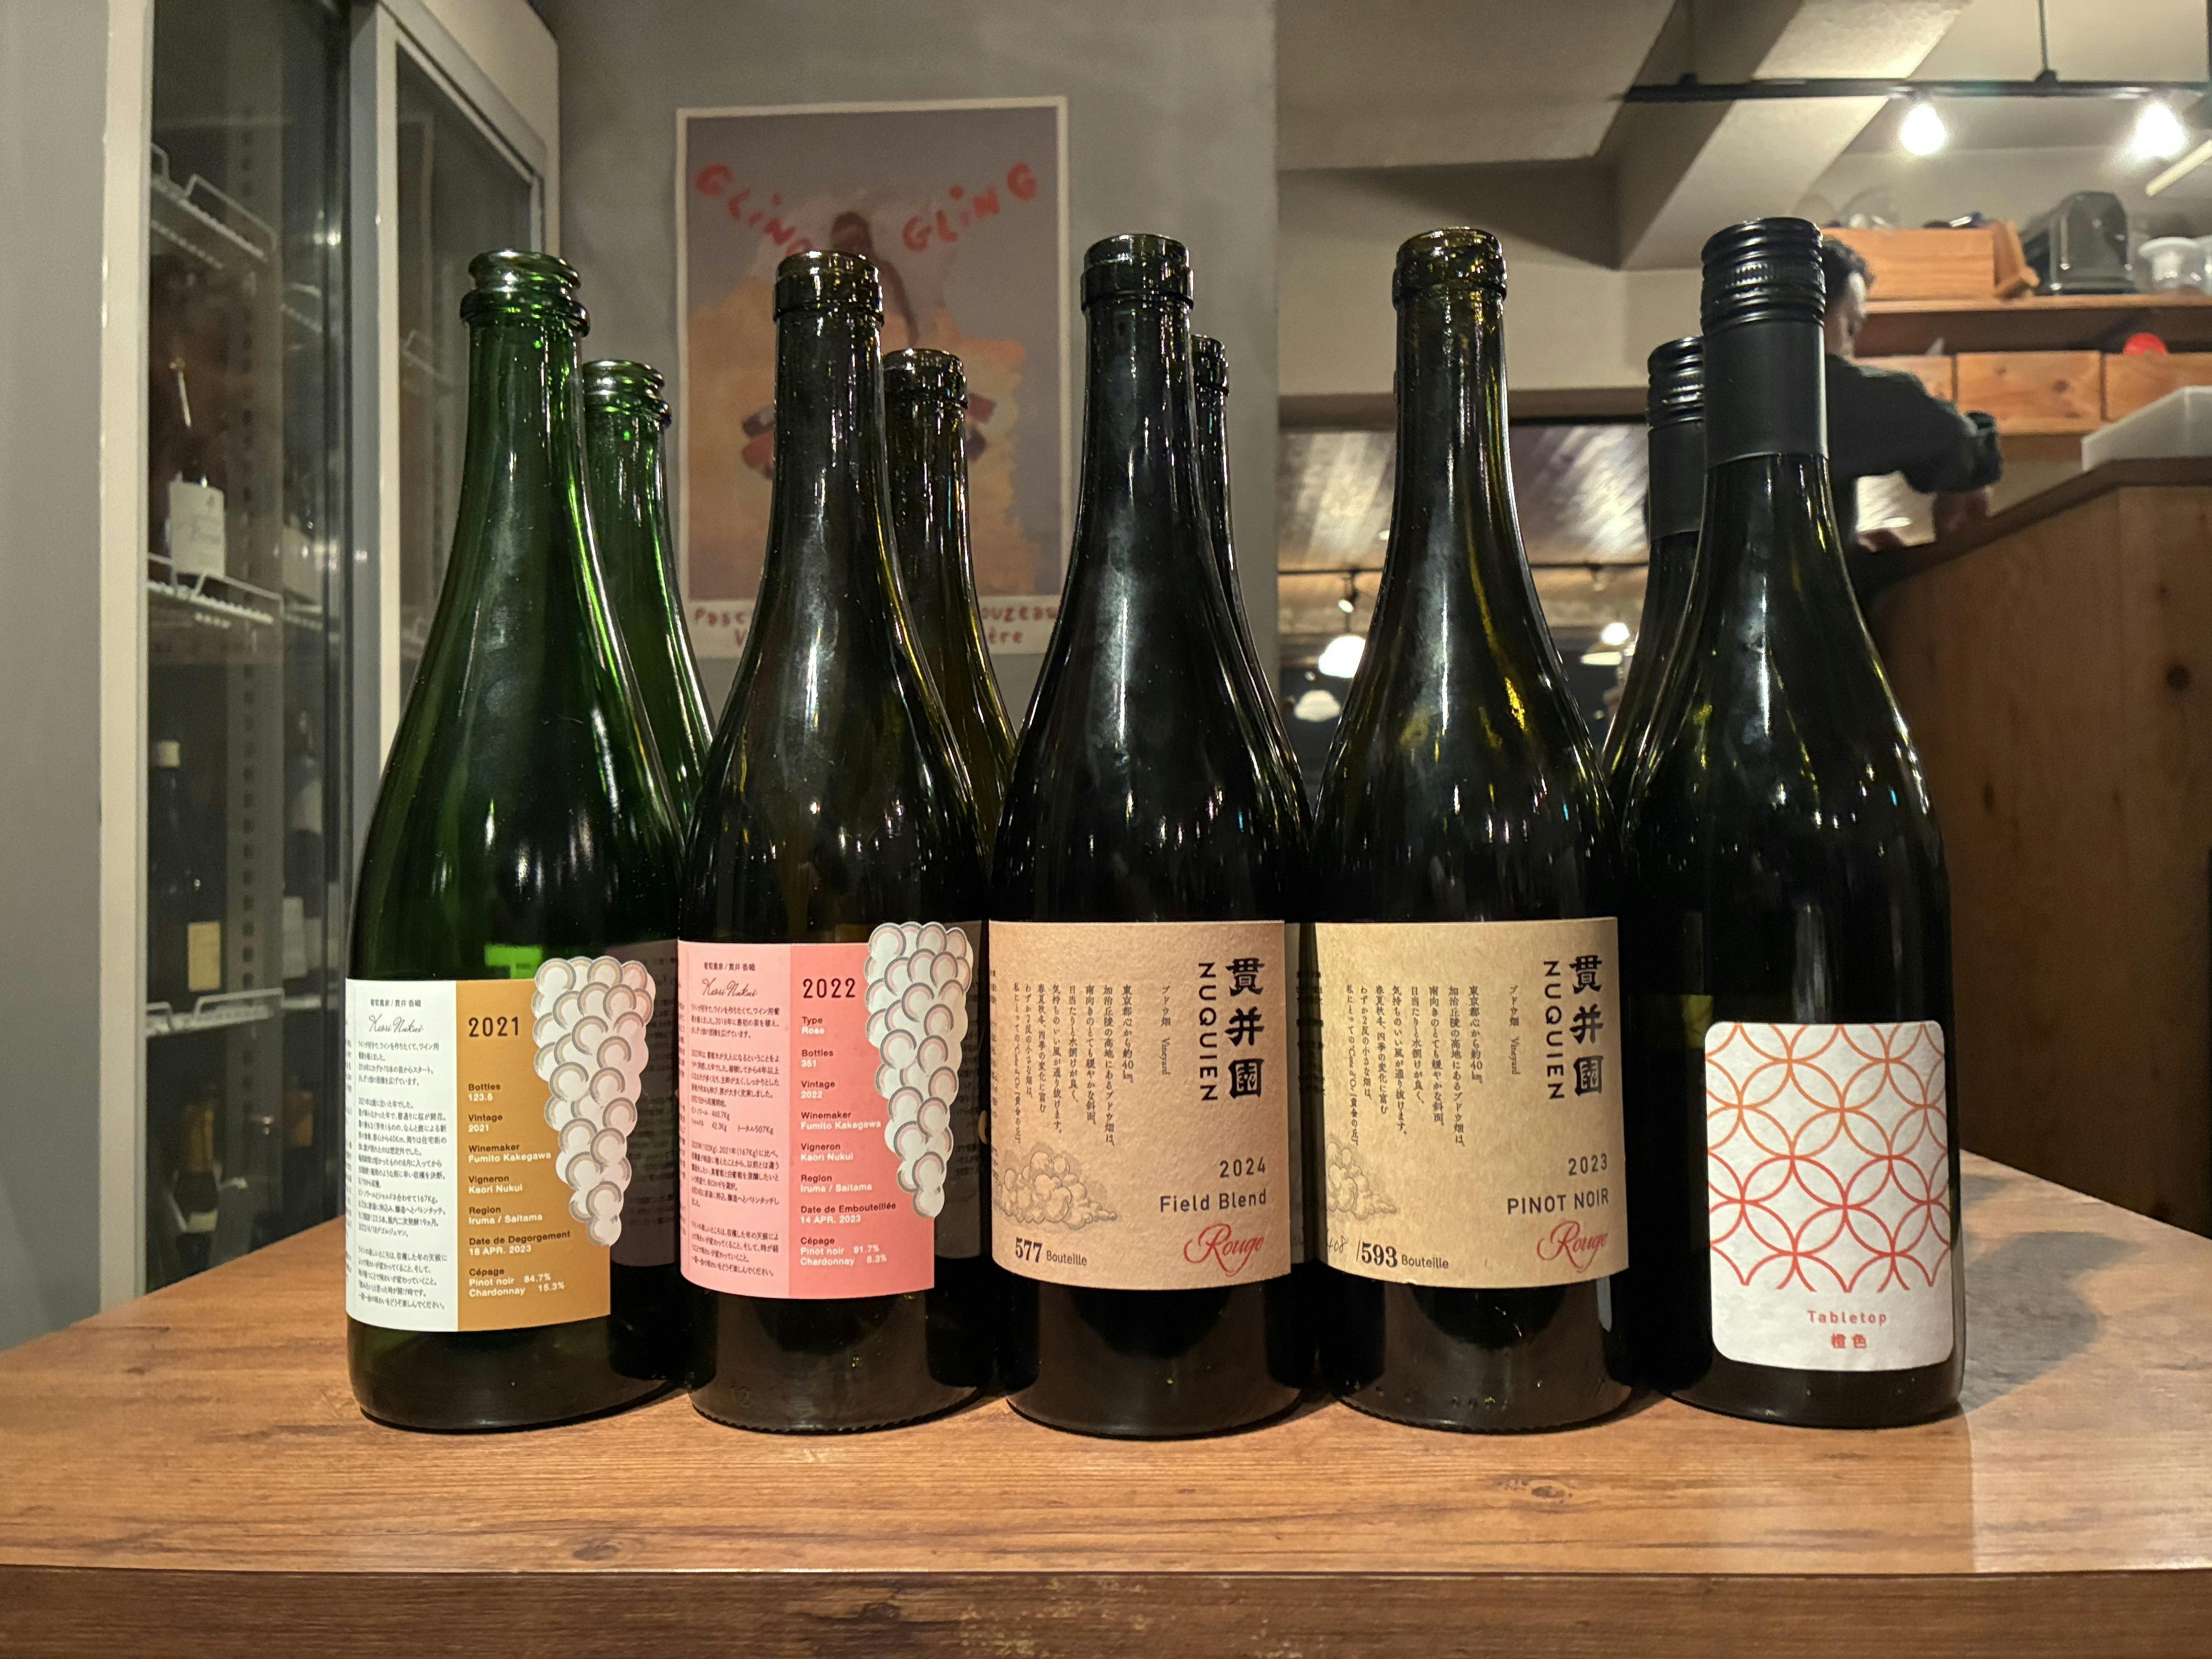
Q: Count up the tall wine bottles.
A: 9